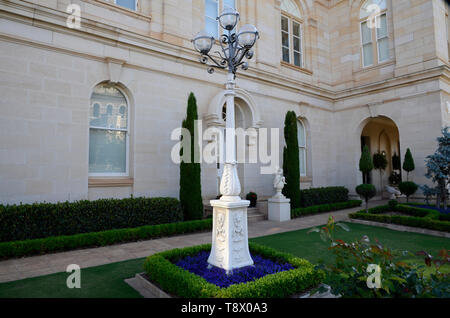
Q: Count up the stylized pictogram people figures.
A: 0